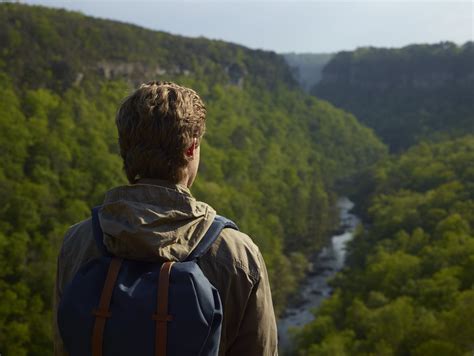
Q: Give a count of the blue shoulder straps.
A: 2